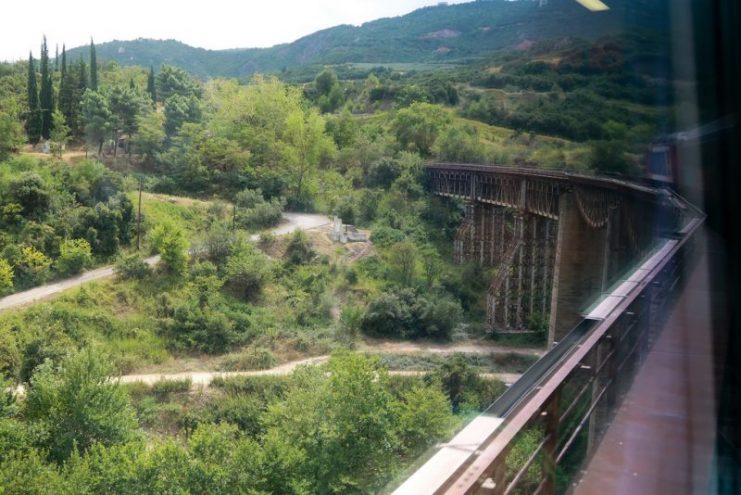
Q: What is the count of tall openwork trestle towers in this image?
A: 2